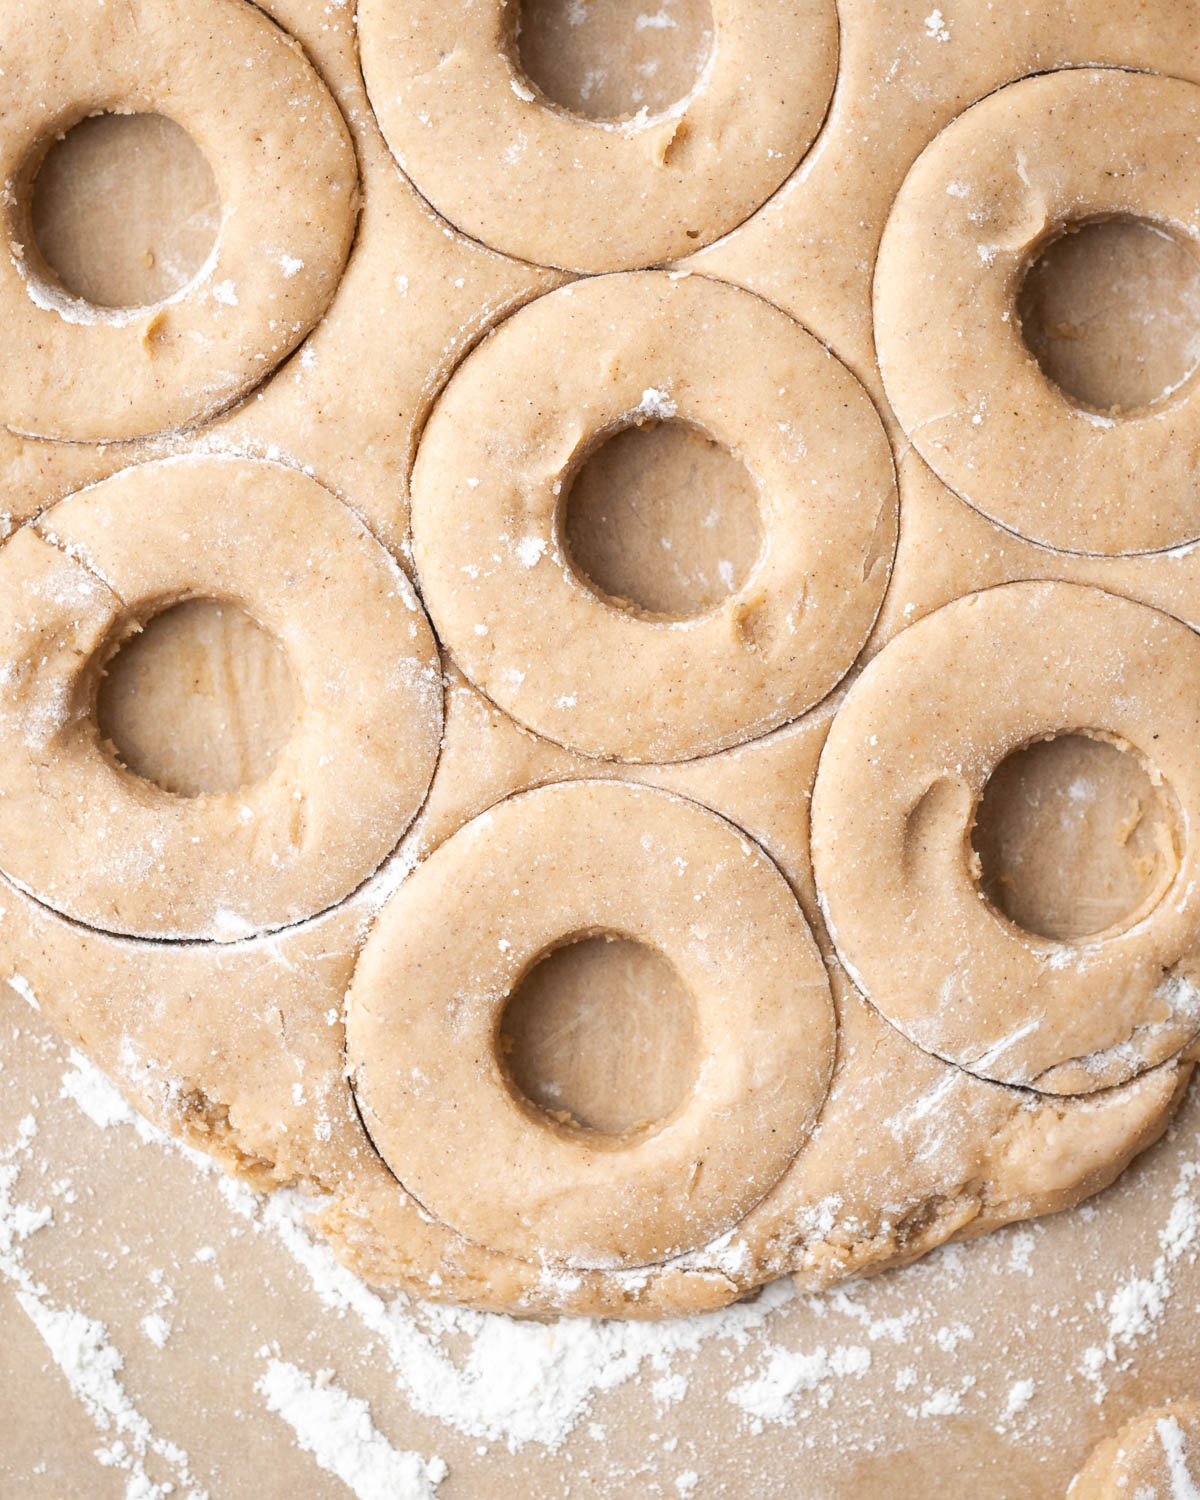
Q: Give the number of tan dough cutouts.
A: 7